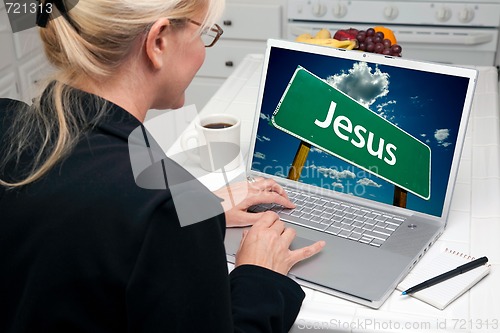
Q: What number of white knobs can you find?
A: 5